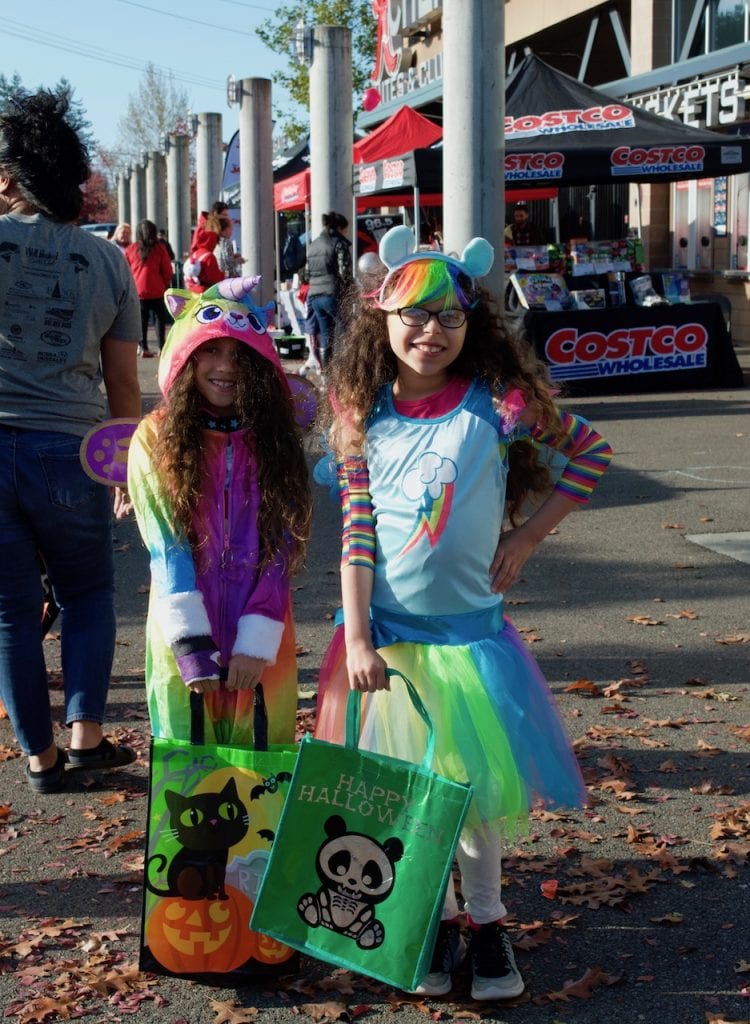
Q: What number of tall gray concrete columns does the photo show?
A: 8